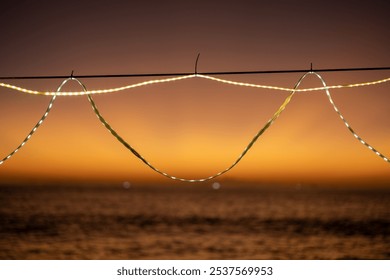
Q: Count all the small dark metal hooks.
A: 3